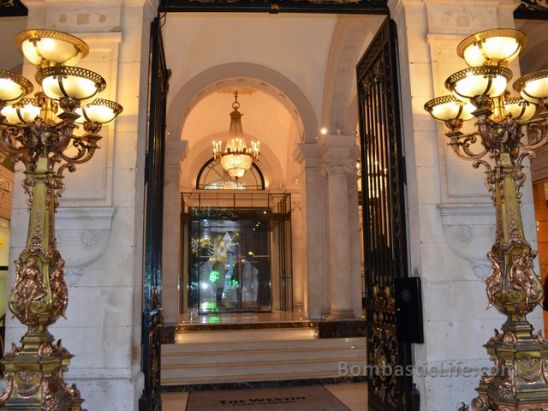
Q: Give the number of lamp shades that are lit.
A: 10